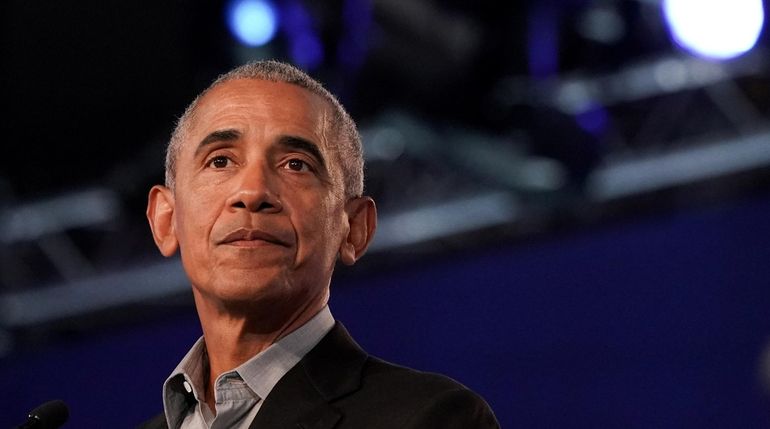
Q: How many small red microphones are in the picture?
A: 0